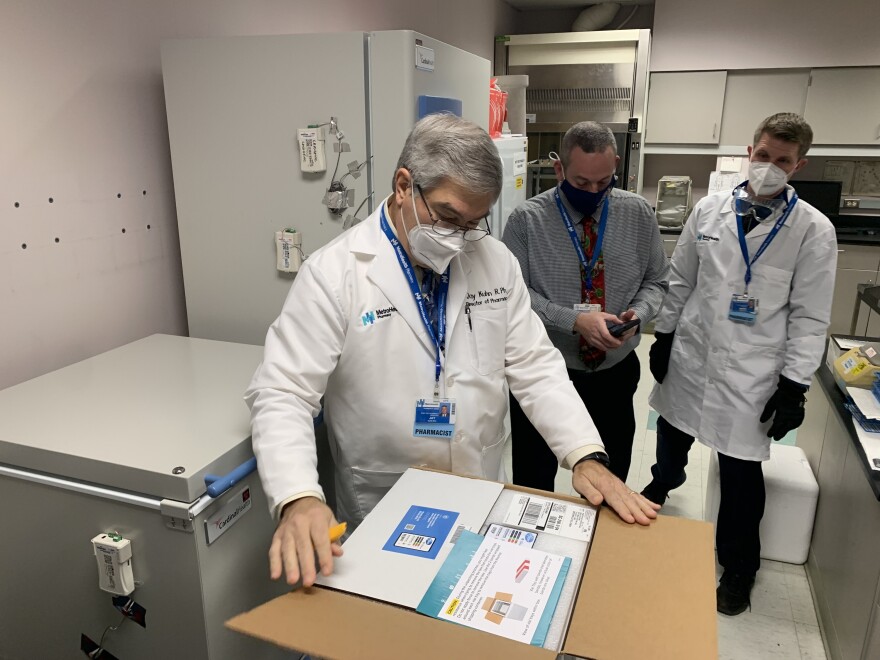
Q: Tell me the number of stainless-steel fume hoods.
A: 1